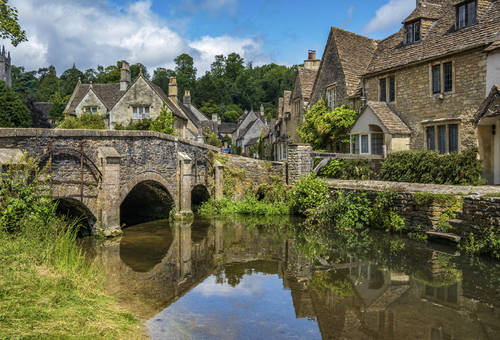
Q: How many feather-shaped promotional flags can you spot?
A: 0